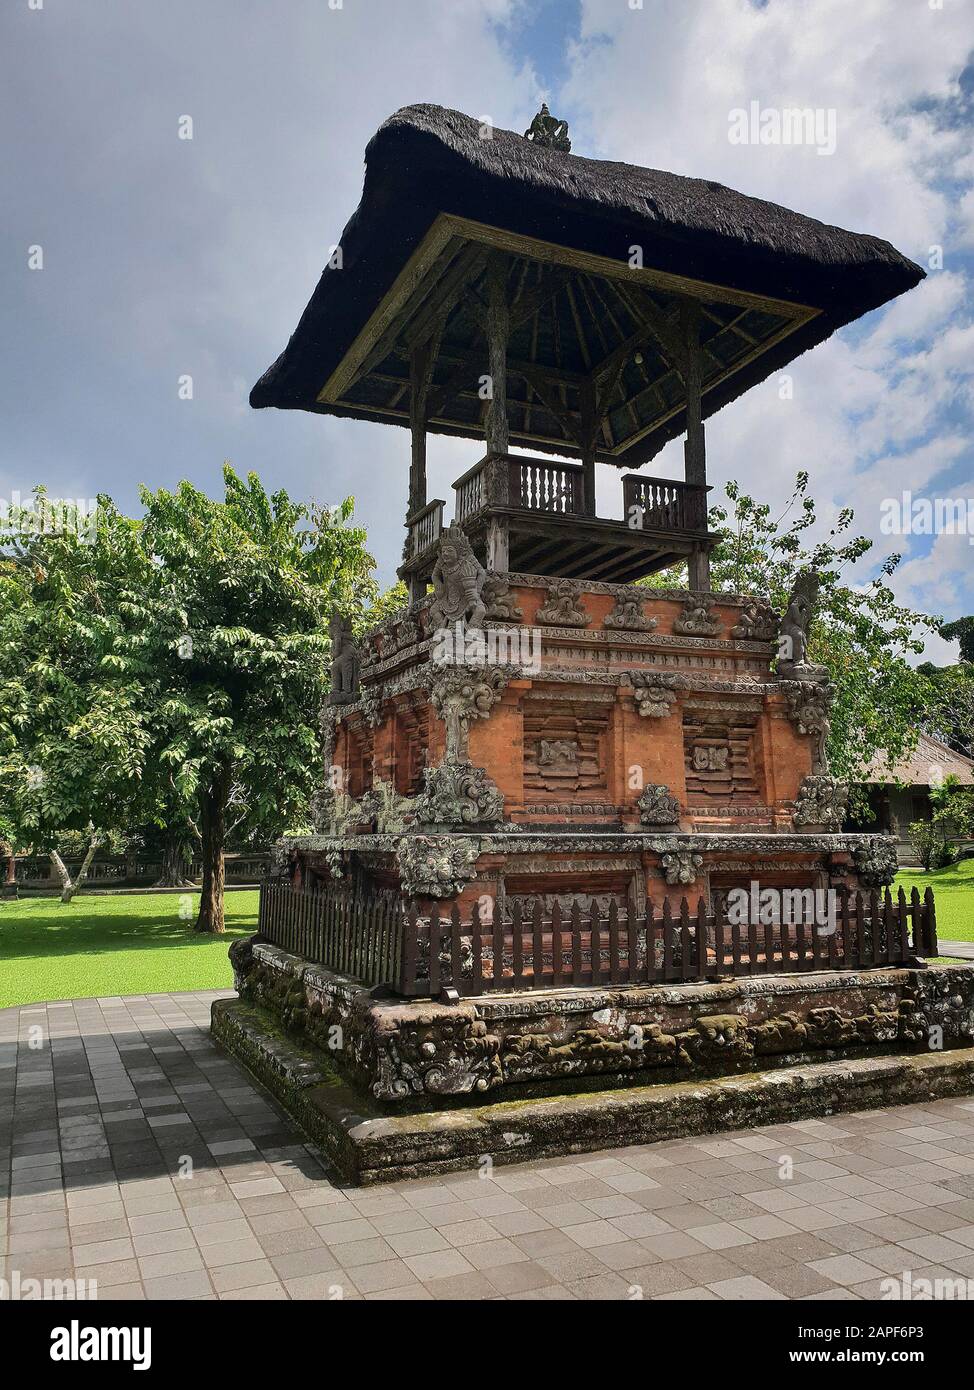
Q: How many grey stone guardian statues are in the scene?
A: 3